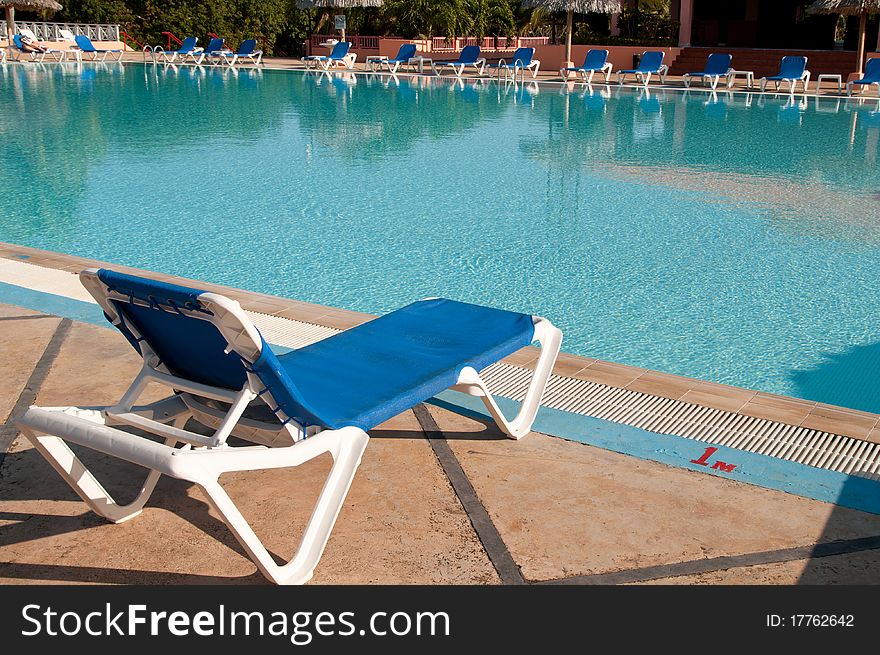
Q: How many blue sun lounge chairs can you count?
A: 15